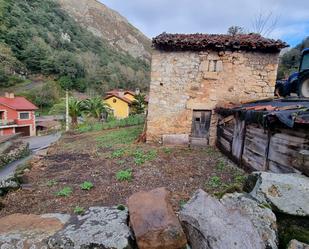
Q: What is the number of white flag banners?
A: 0